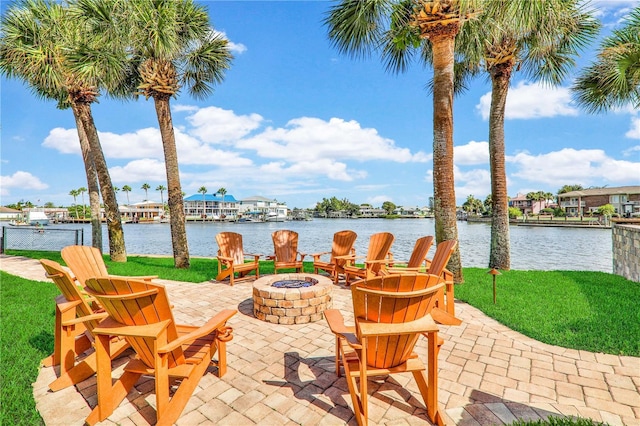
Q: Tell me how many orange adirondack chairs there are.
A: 10